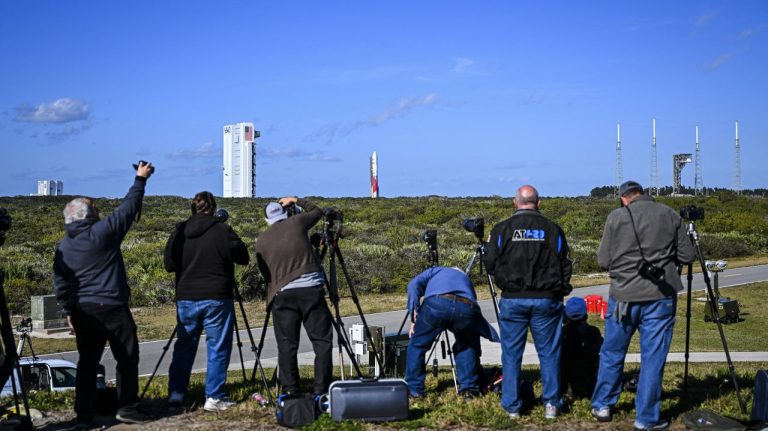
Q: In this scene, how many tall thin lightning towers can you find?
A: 4